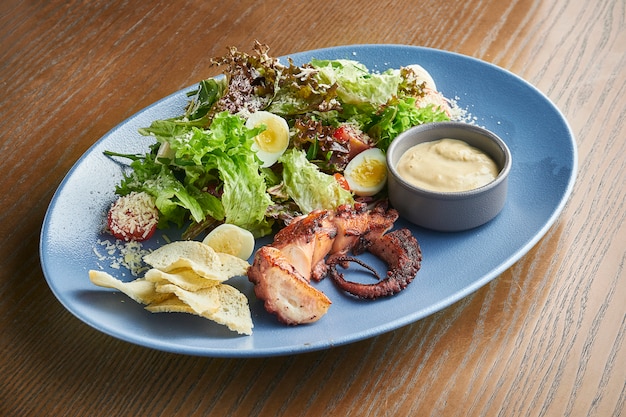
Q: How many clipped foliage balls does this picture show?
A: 0